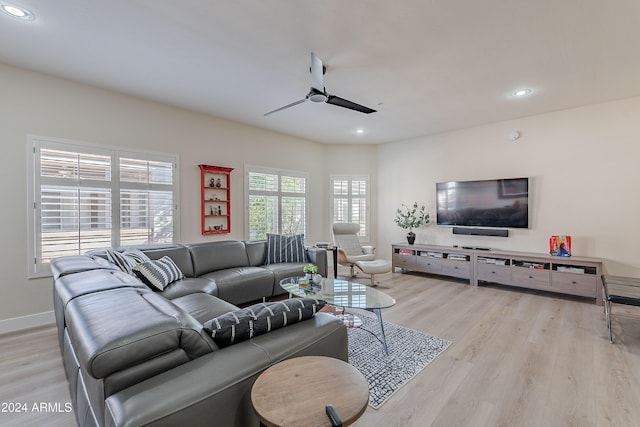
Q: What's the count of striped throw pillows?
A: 4